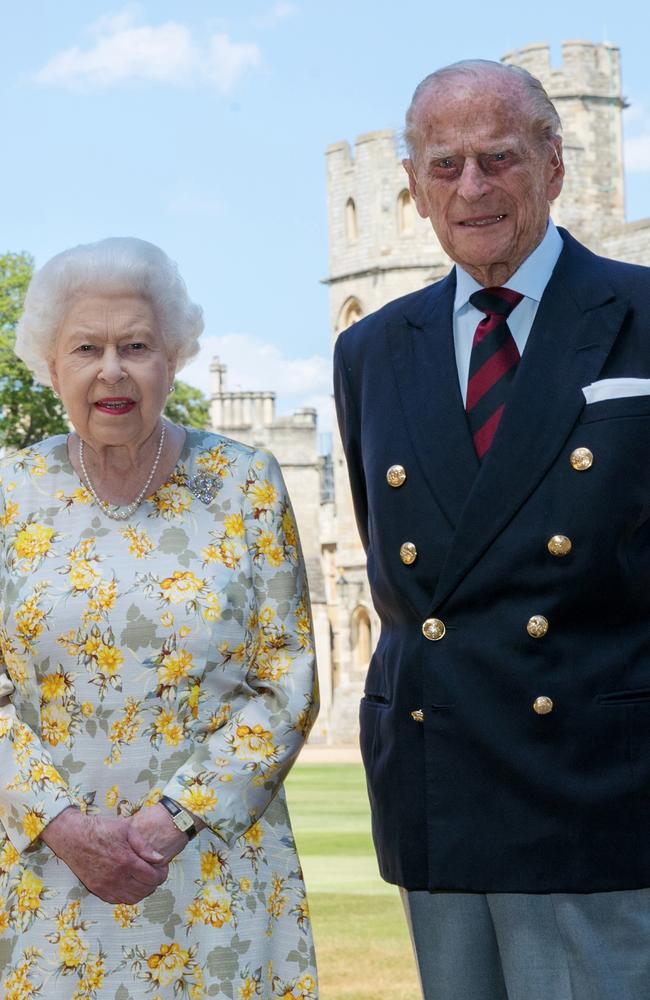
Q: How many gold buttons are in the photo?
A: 8